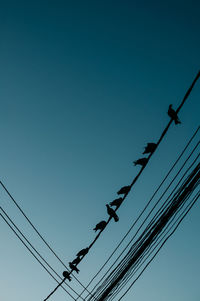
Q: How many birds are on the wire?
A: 11